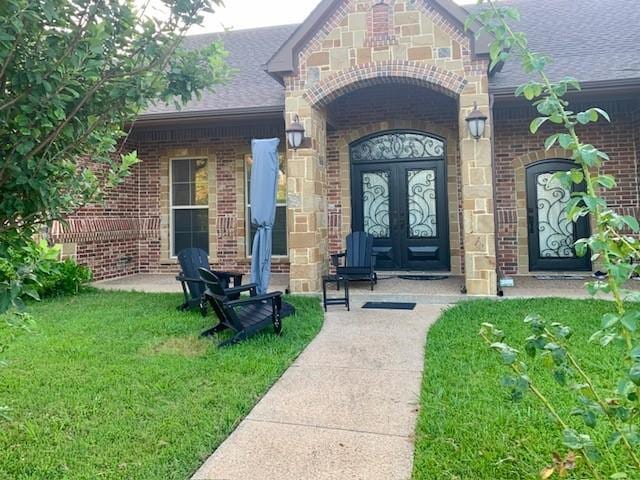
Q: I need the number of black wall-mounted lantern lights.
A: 2